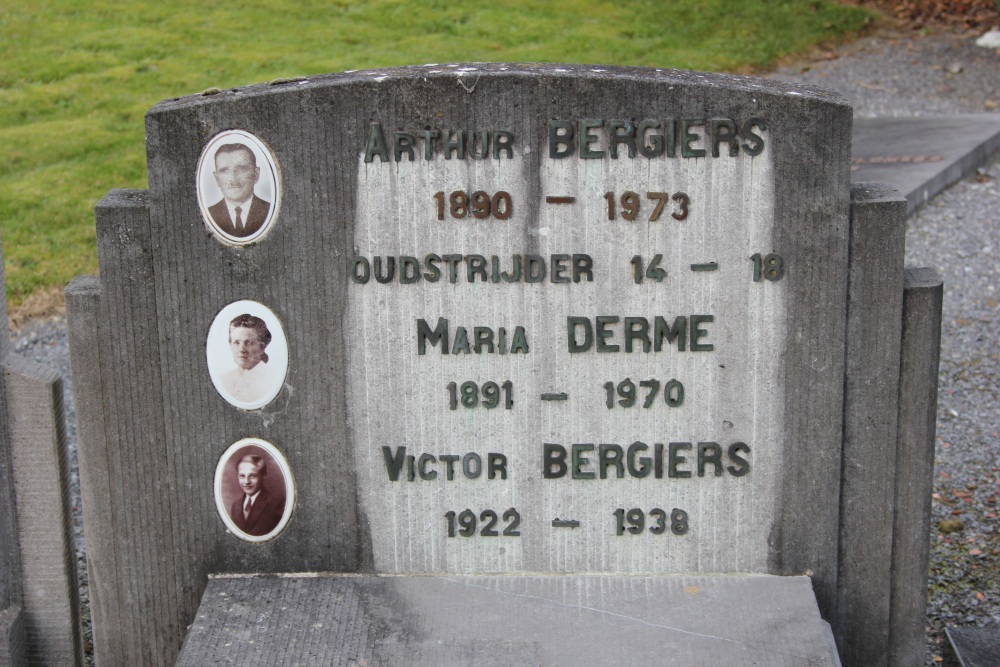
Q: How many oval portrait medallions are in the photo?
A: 3